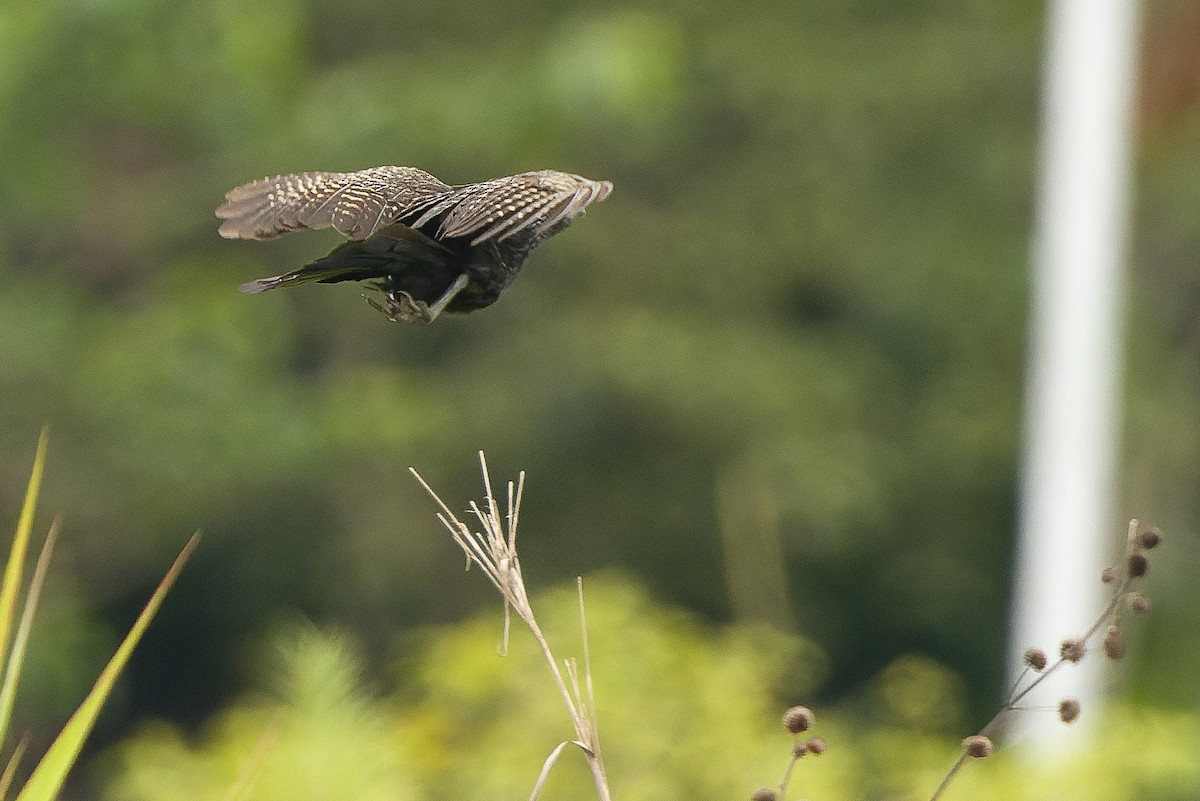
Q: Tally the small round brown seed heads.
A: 13